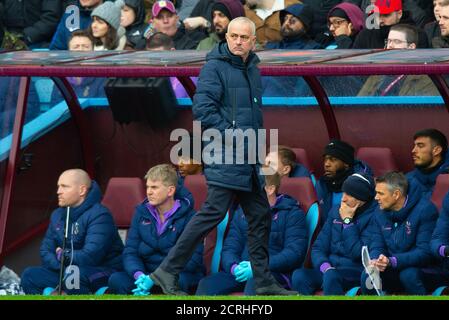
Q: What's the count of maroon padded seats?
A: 6